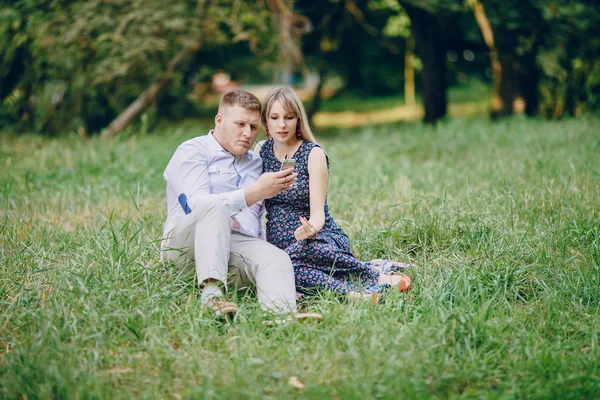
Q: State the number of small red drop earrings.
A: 2